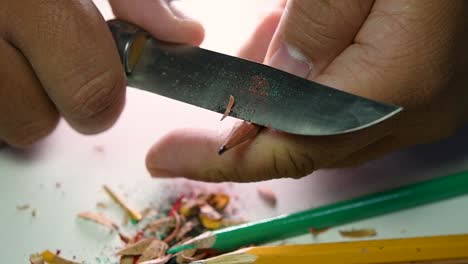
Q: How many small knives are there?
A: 1